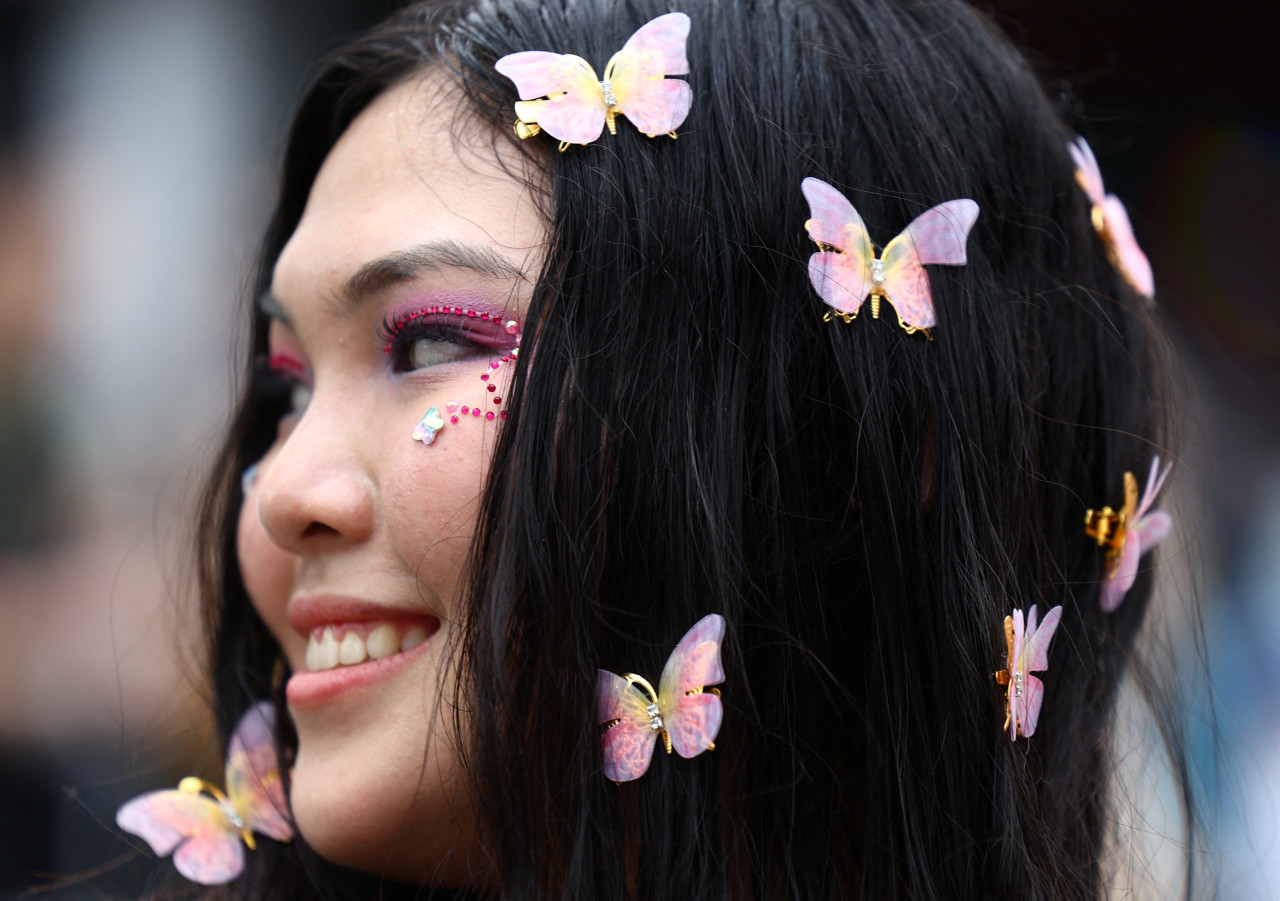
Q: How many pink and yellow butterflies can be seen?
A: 7